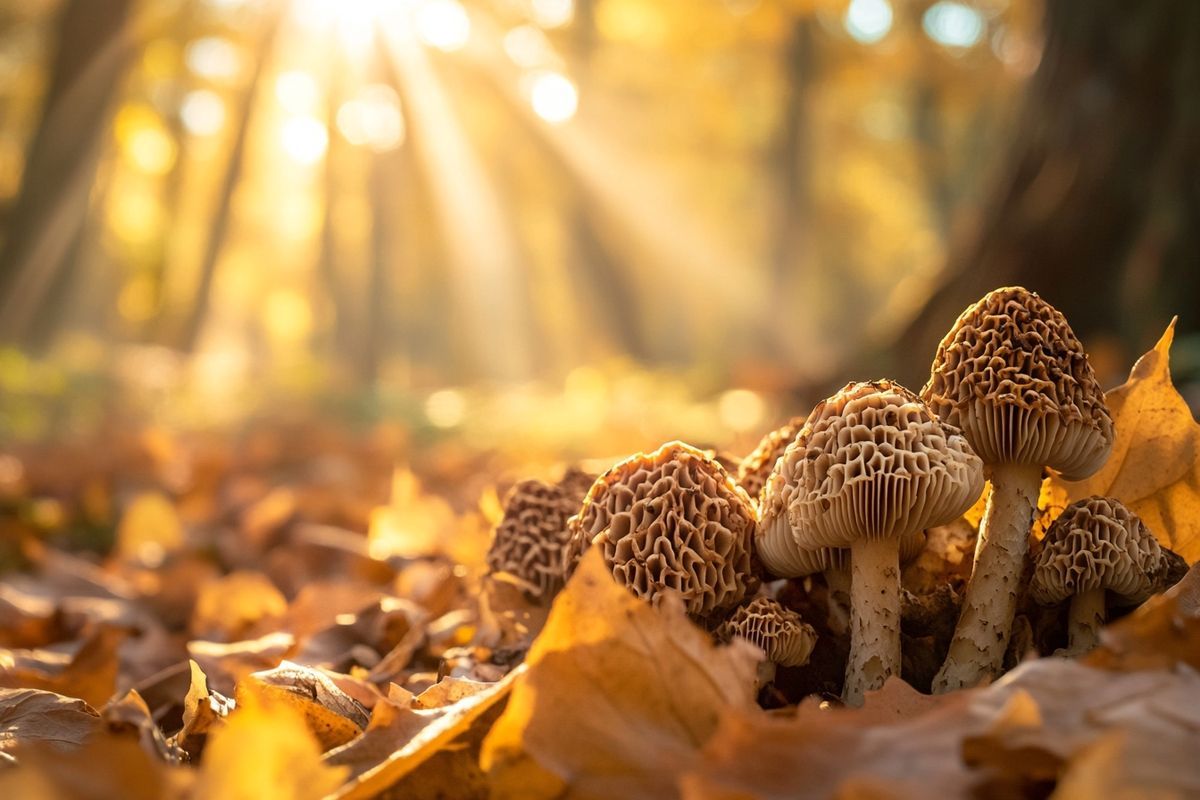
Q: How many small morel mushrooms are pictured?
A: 2